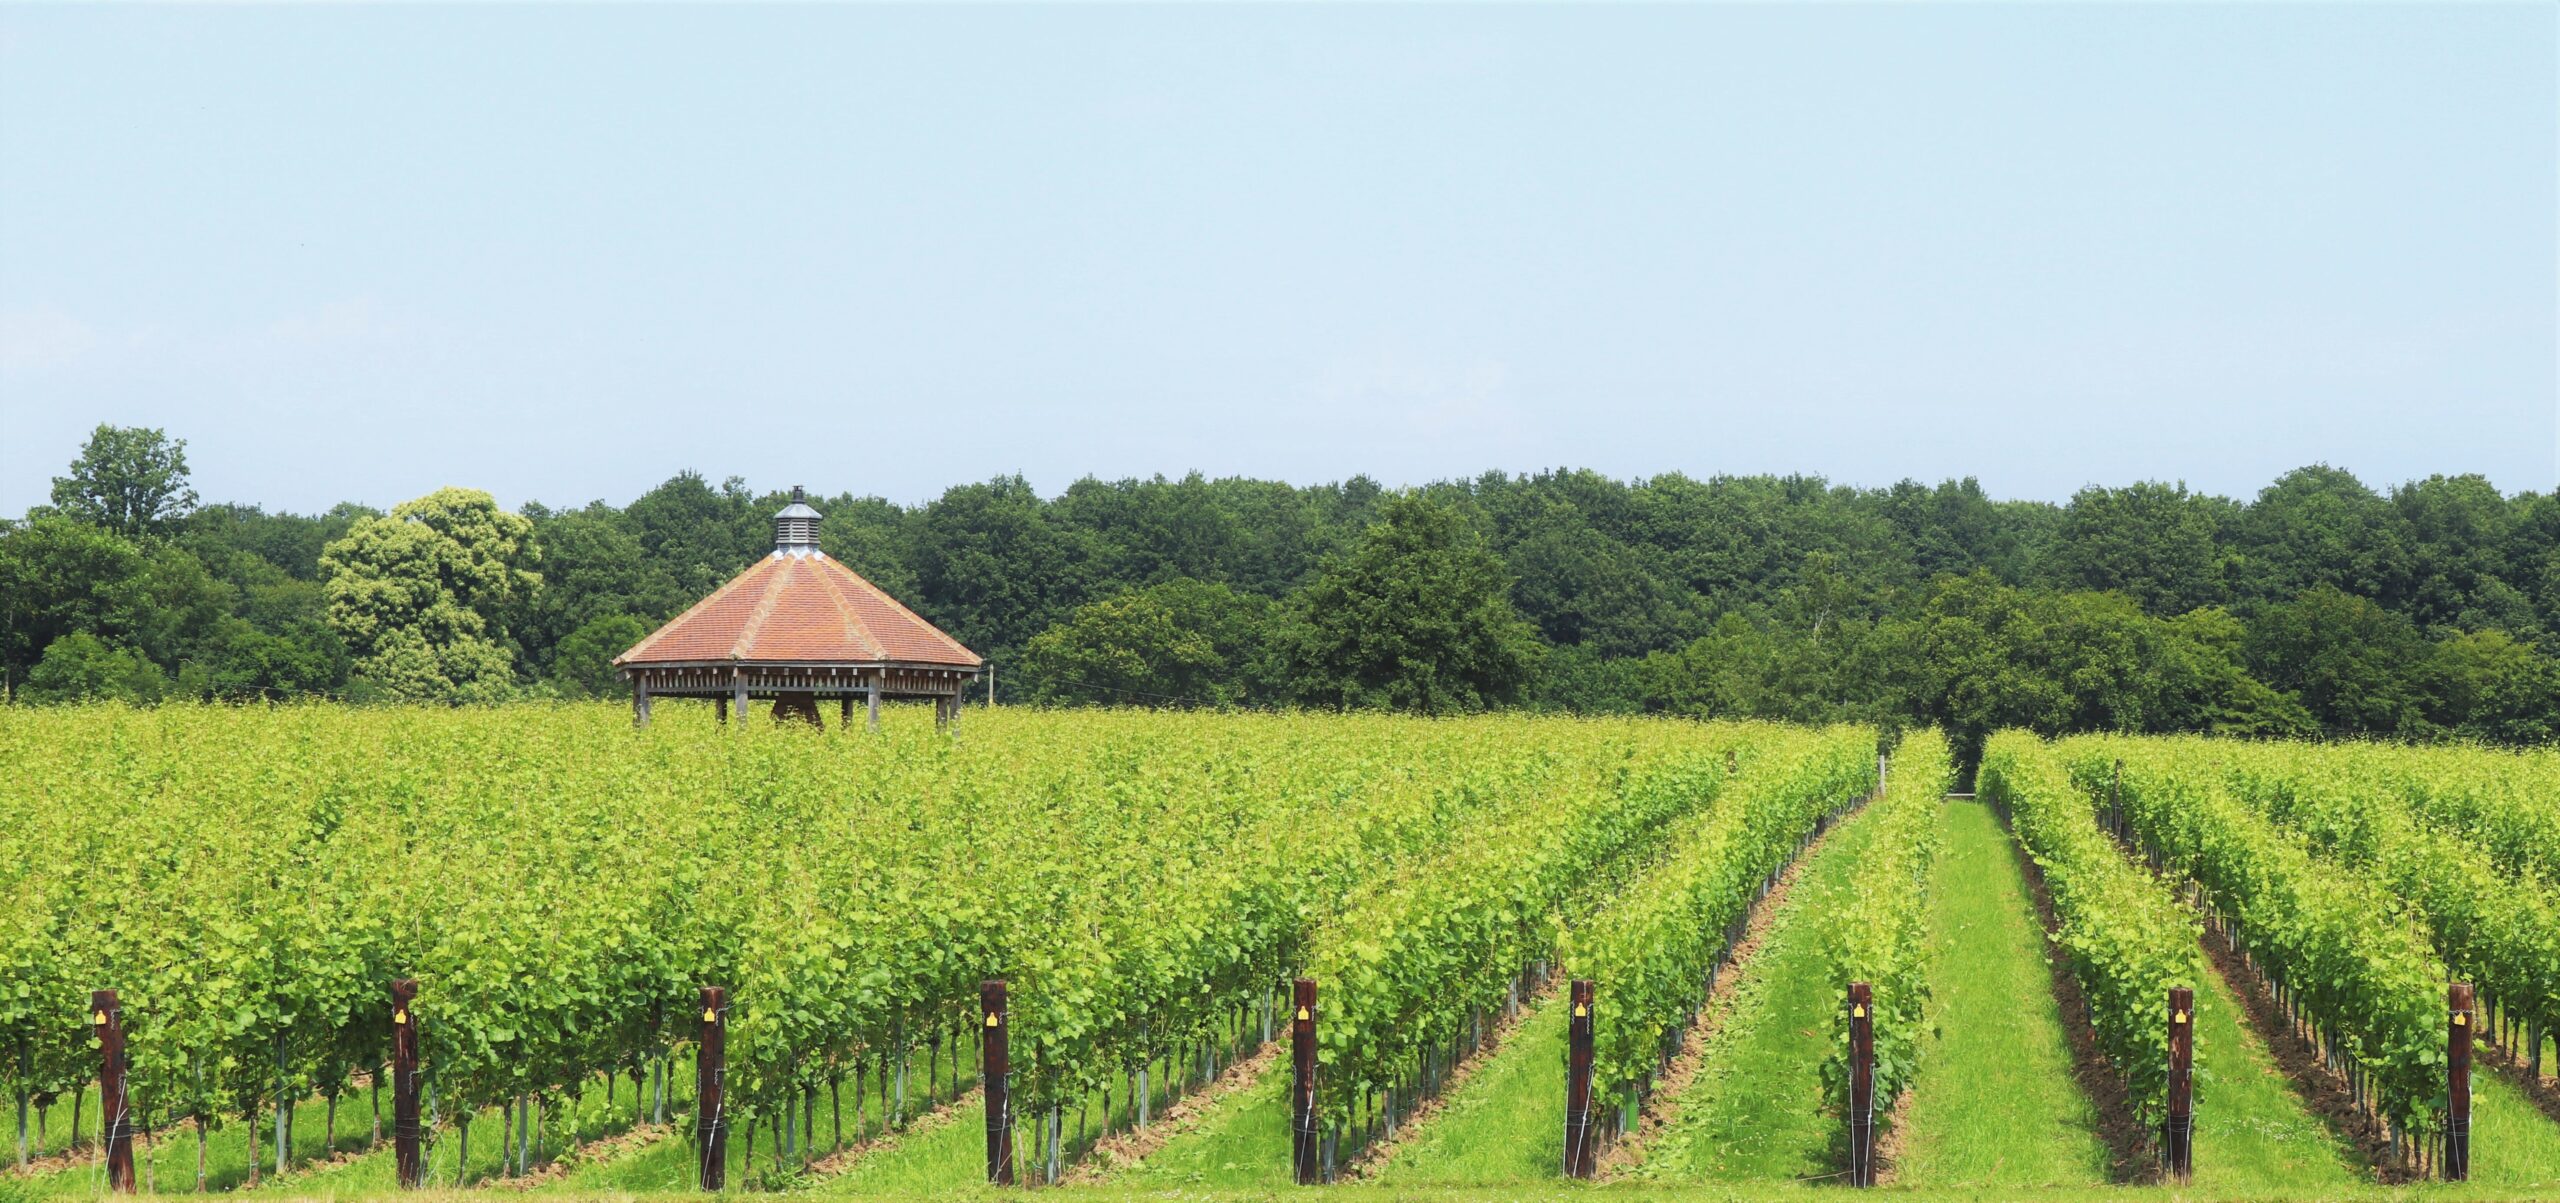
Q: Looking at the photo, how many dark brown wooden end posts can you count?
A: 9